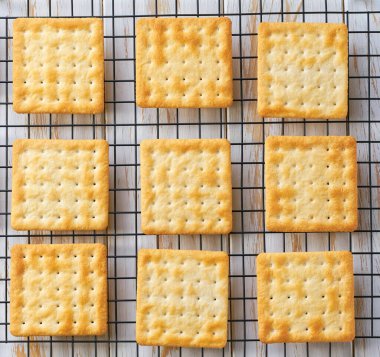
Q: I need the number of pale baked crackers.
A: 9